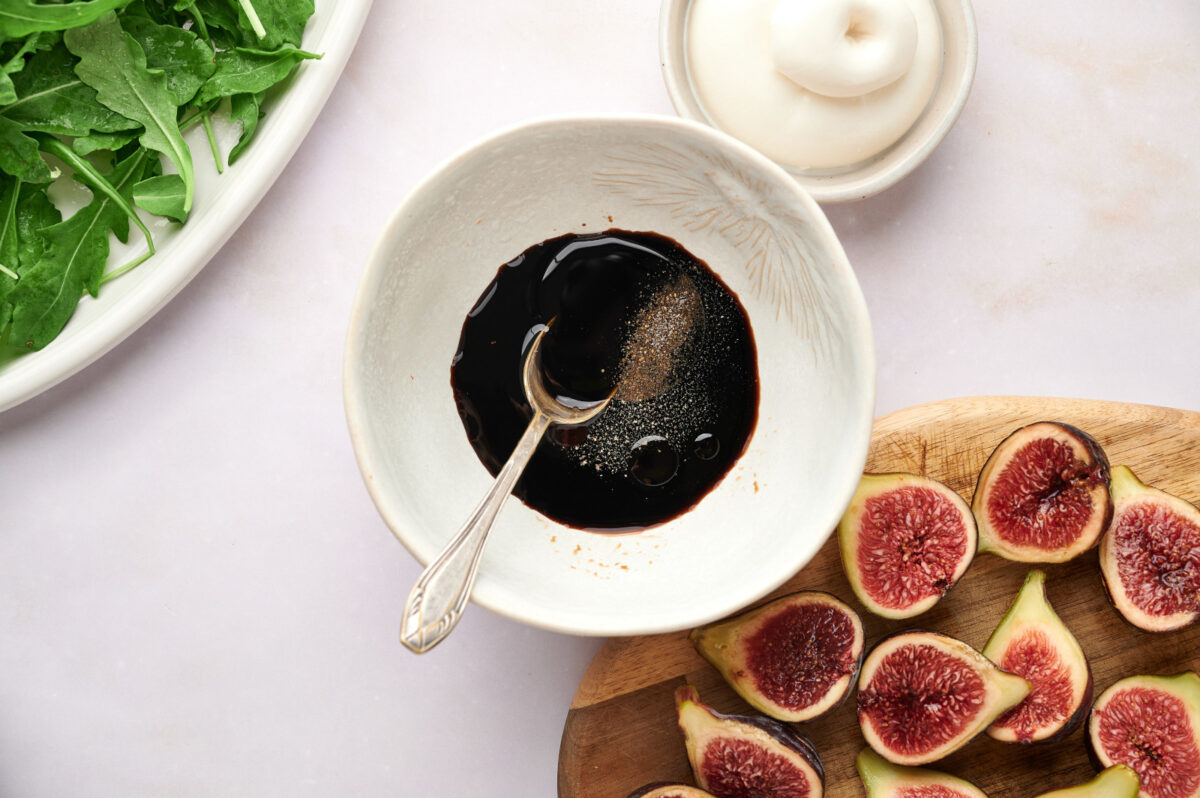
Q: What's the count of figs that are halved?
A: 11